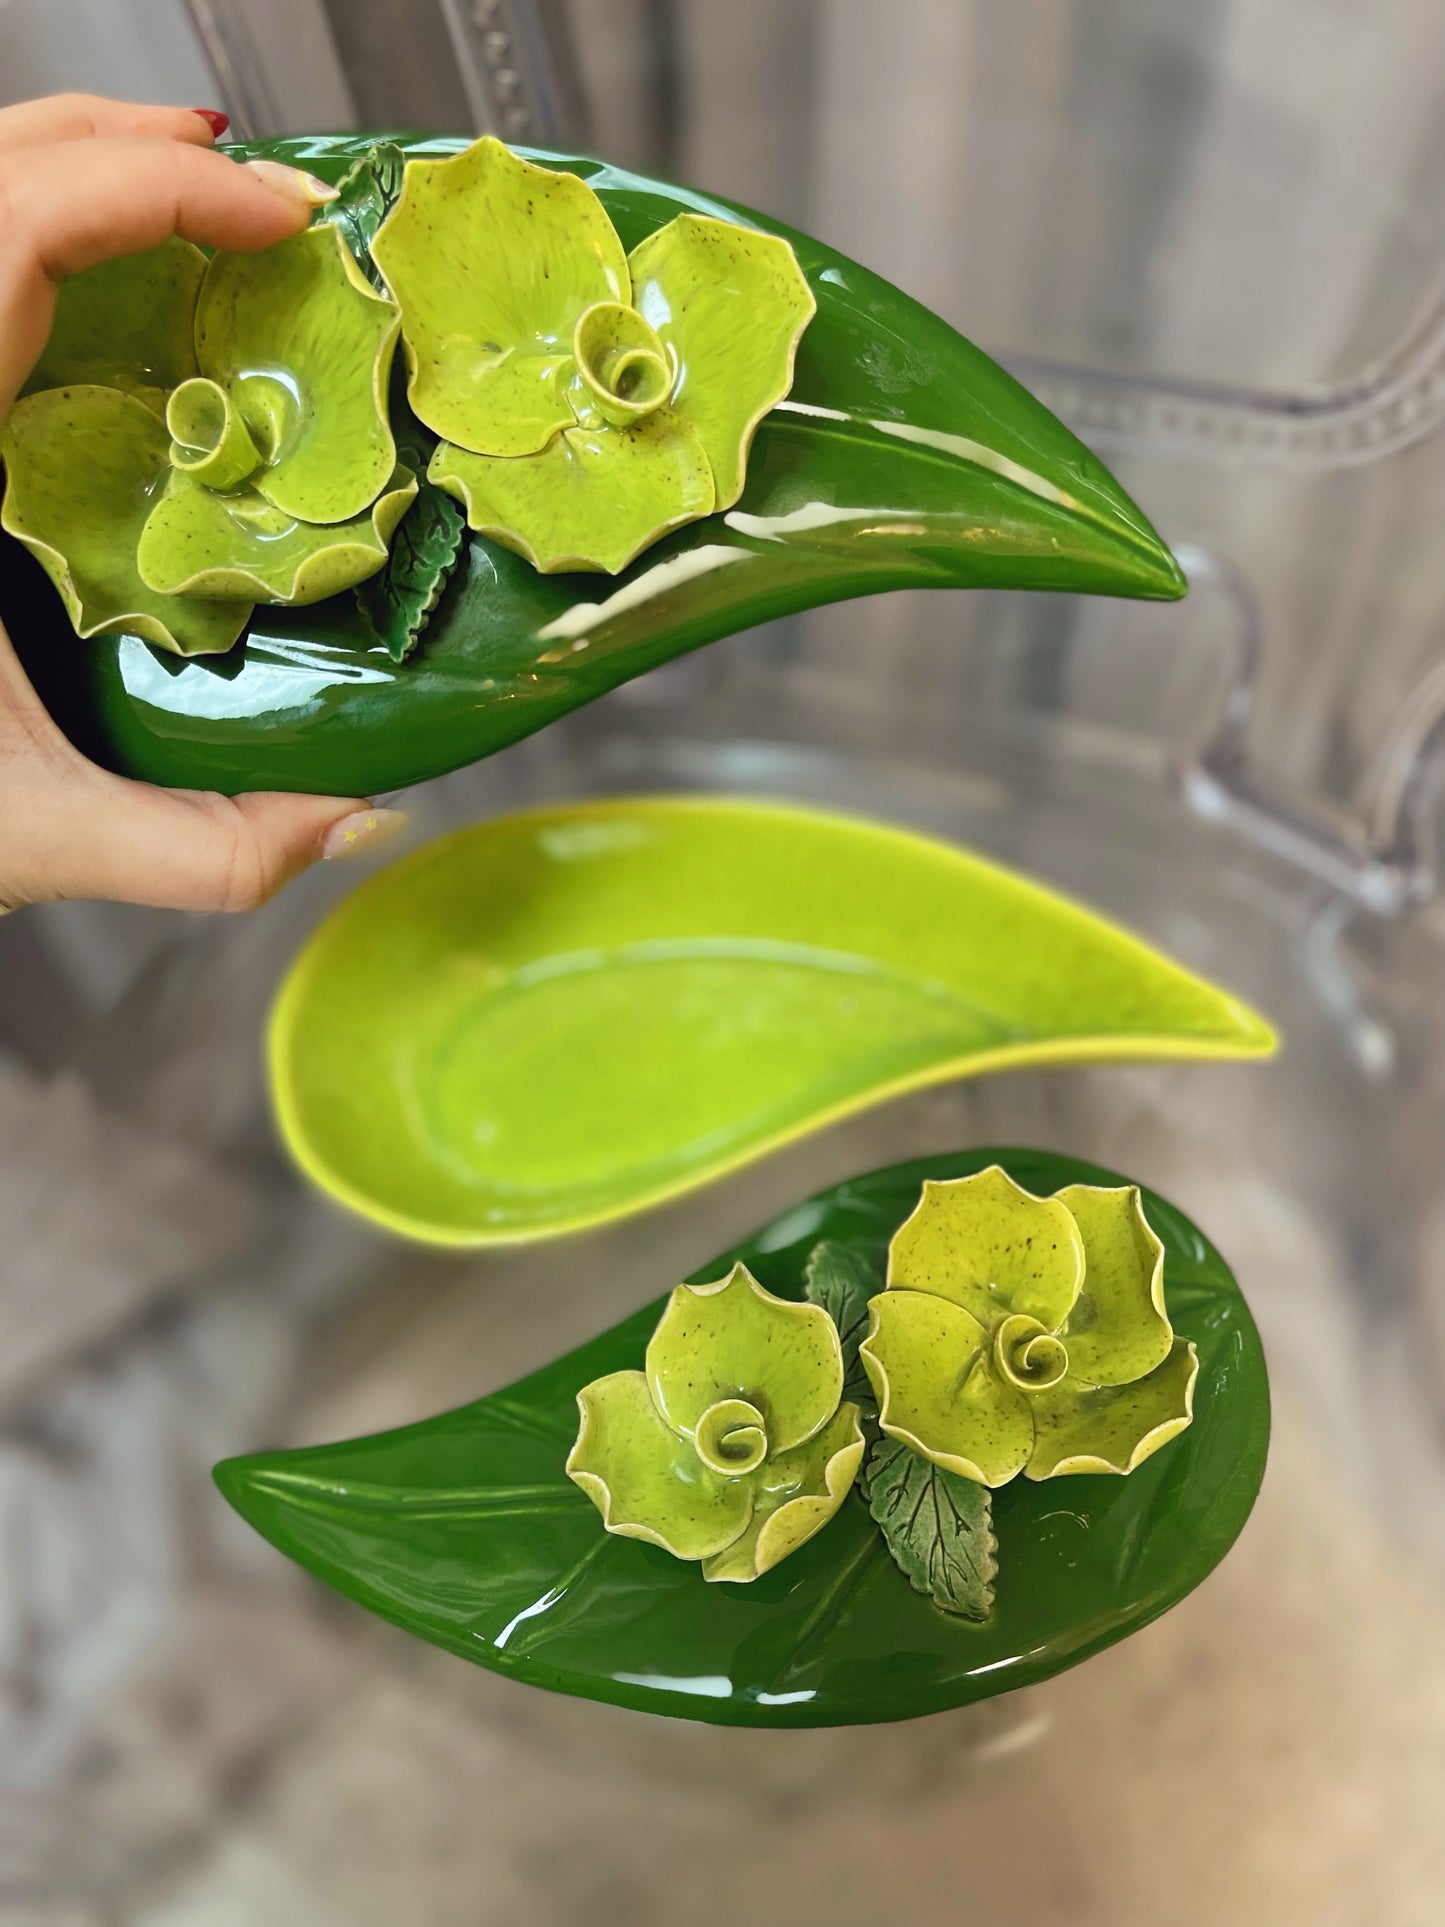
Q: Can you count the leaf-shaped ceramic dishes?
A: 3